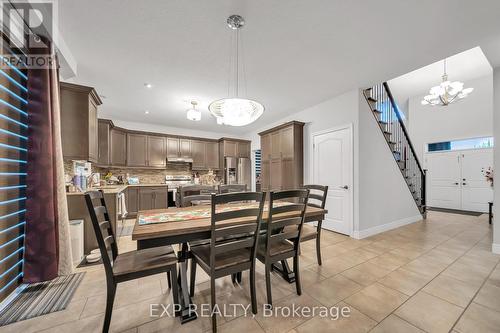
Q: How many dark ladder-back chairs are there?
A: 6